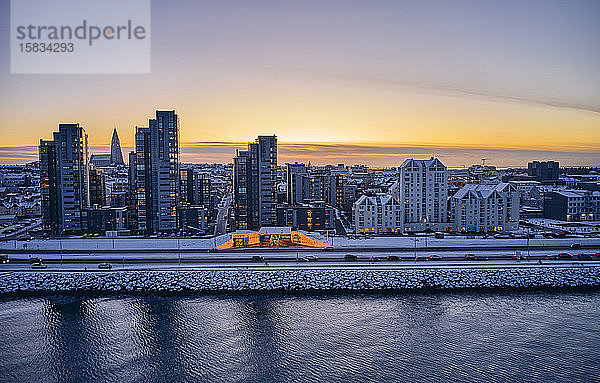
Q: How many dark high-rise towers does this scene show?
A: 3